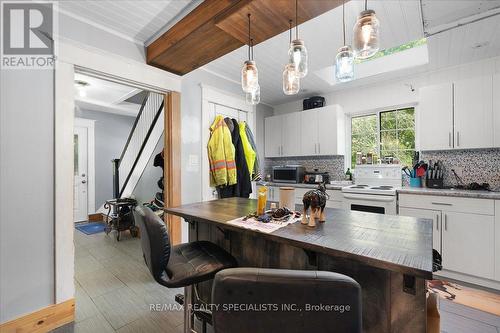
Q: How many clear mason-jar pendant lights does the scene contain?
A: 6